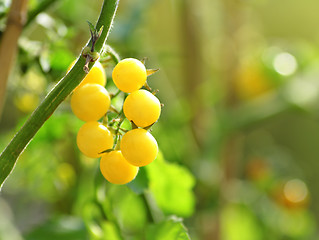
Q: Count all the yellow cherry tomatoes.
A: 7